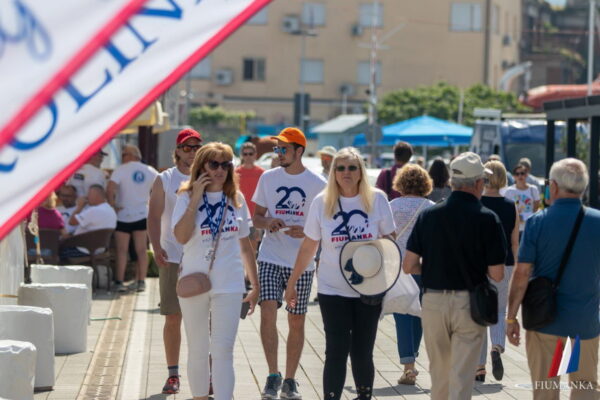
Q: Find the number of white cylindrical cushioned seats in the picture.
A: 4